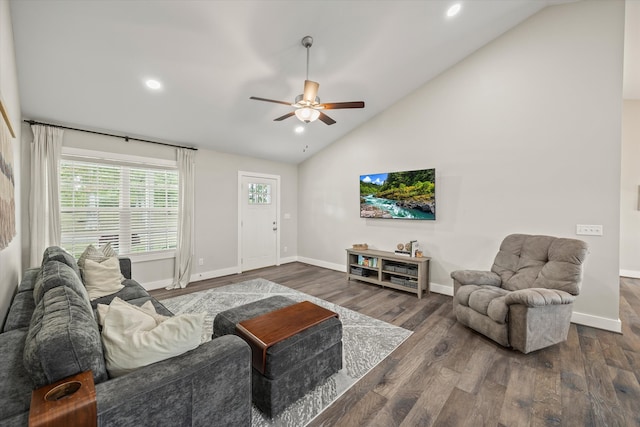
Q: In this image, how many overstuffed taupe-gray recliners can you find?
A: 1